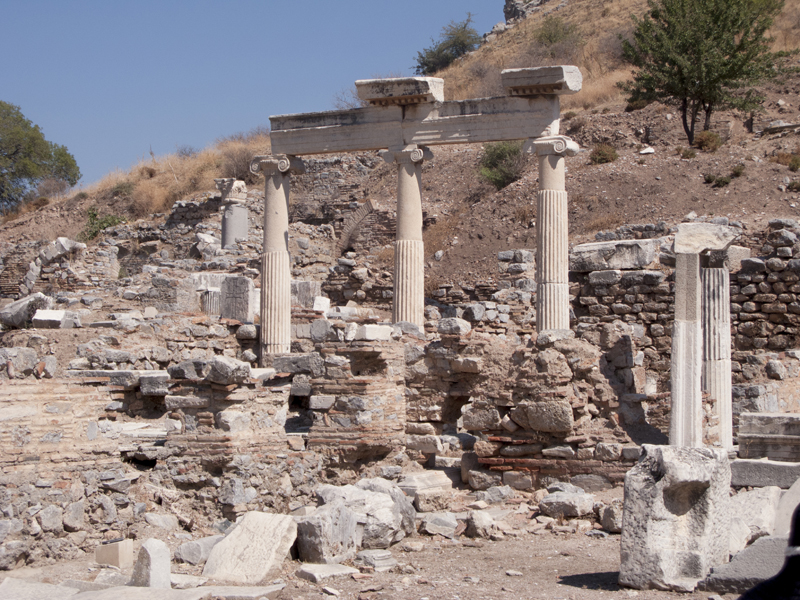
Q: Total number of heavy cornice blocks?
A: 2